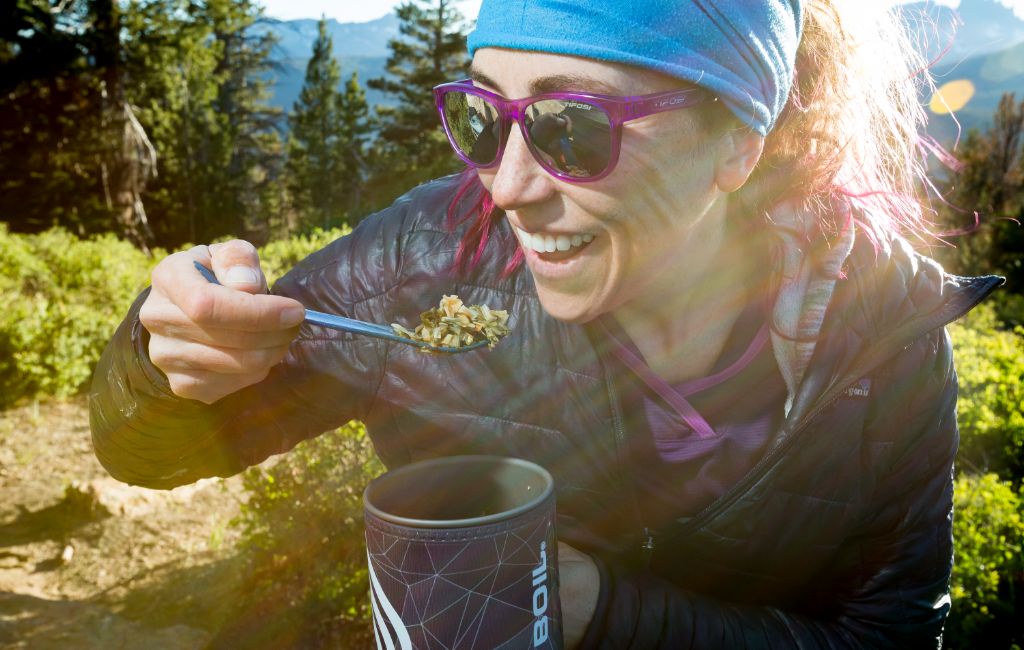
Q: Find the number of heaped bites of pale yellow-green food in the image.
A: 1